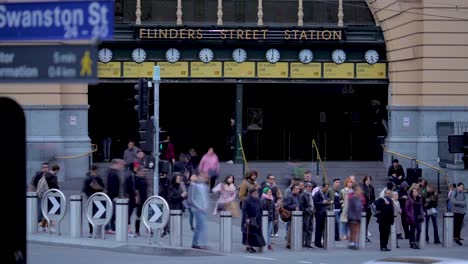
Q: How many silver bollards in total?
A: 12